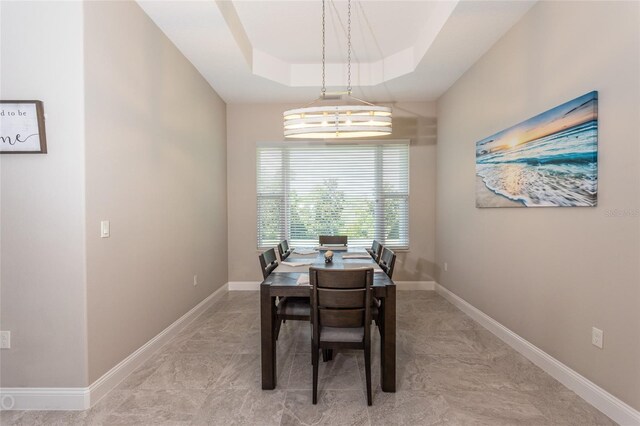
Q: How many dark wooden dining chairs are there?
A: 6